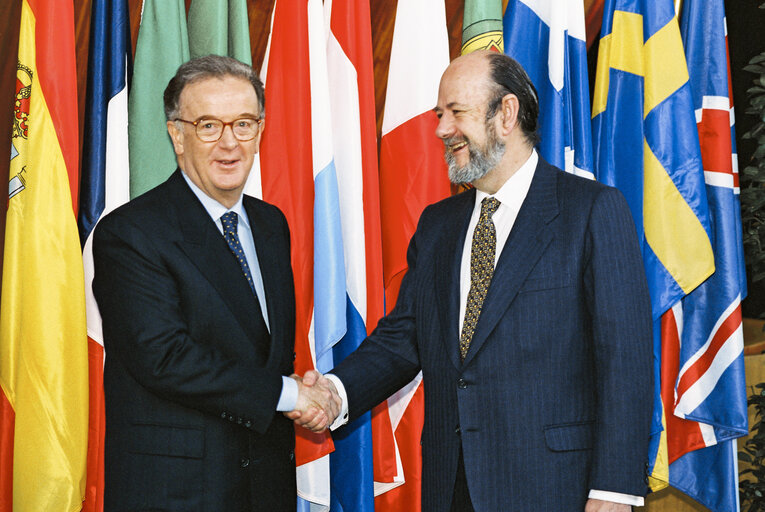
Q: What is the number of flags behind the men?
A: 11